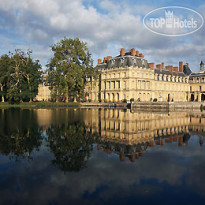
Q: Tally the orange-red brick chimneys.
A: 14